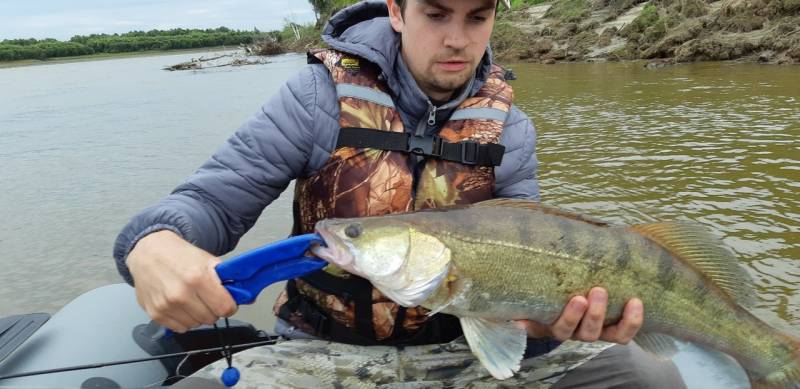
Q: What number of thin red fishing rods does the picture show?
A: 0